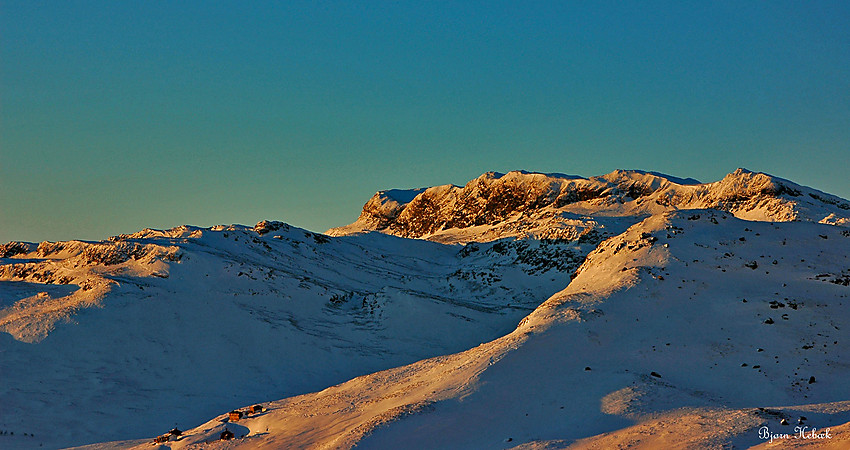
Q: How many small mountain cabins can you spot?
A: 5